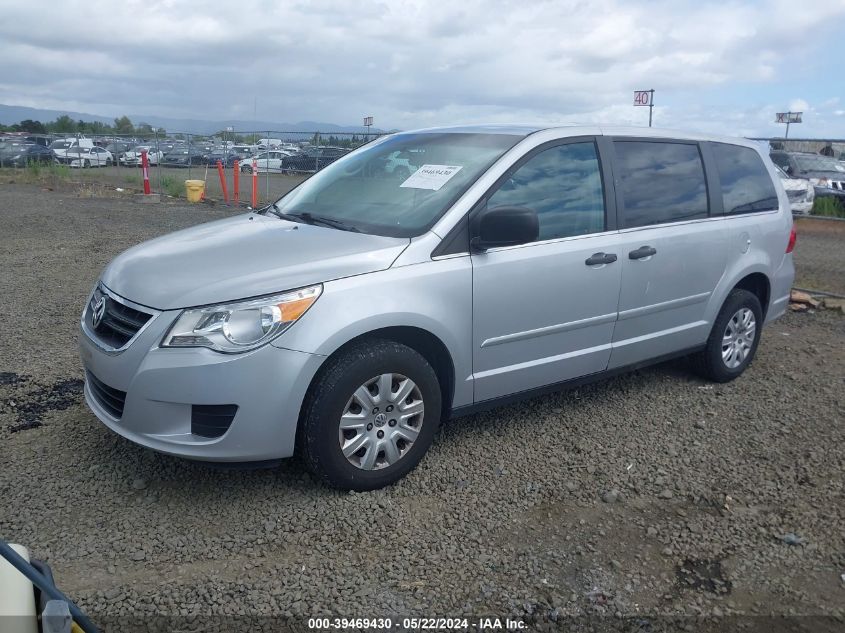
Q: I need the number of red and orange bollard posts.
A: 4